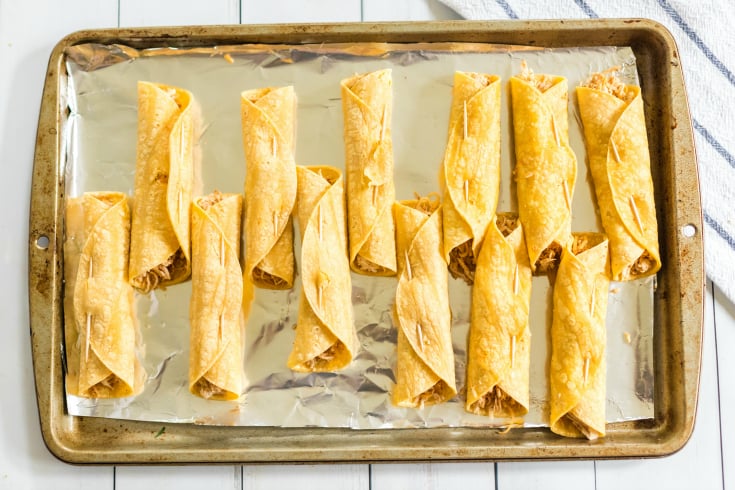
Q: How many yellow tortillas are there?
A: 12